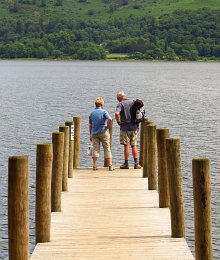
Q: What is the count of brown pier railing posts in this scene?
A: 13